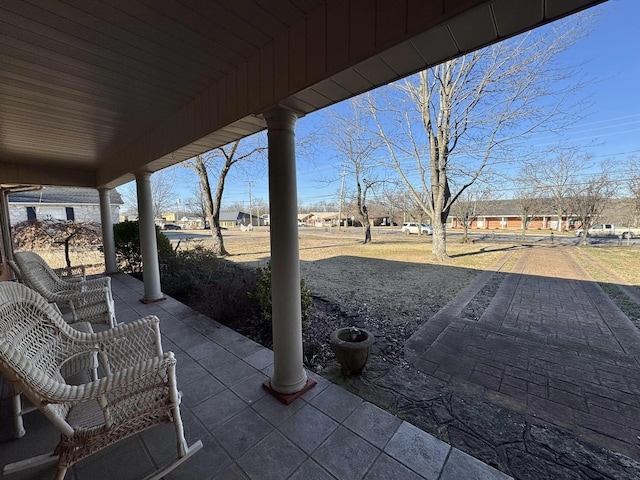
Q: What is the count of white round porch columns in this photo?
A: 3